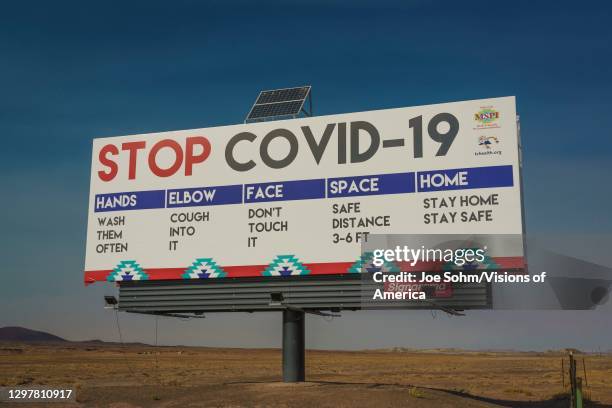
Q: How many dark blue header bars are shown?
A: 5